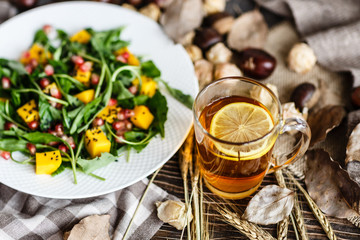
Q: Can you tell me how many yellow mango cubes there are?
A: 12